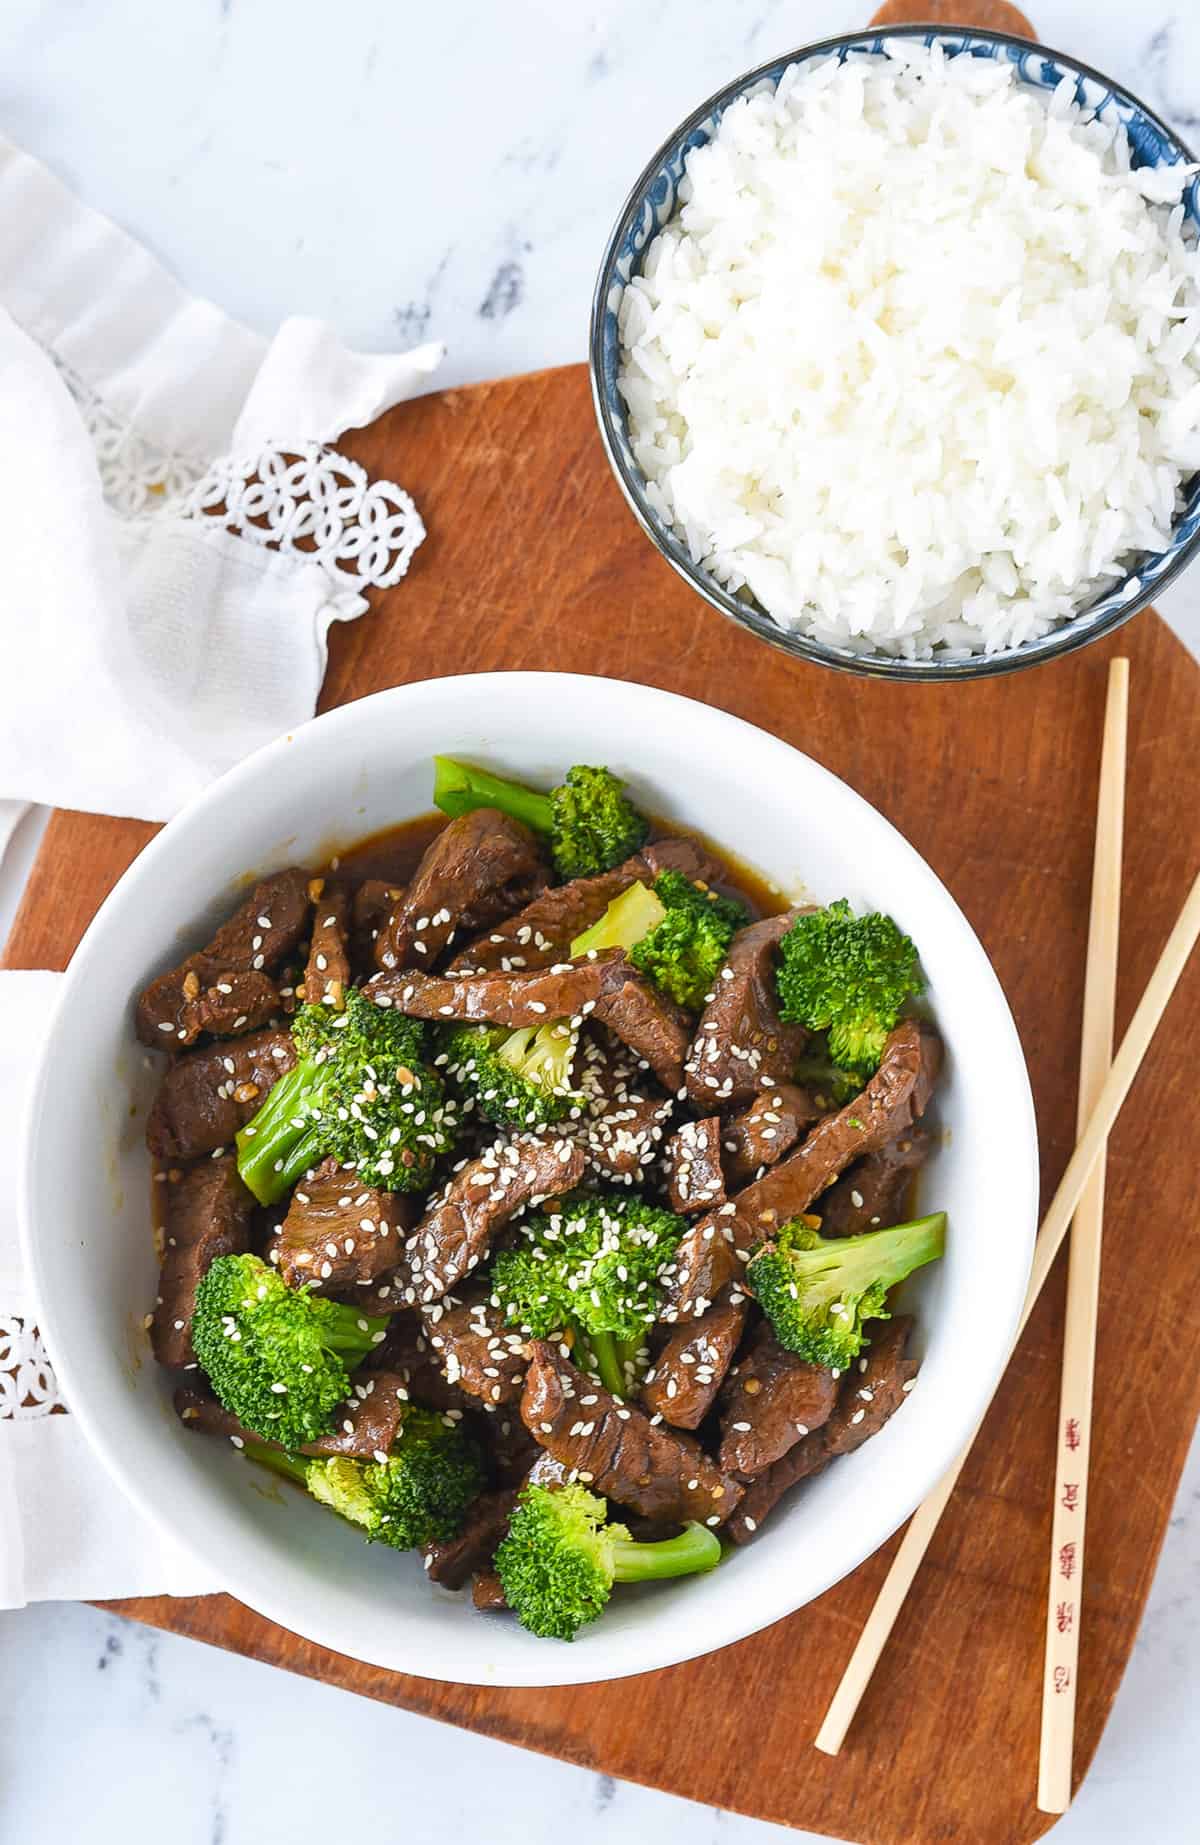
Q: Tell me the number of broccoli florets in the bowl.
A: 10